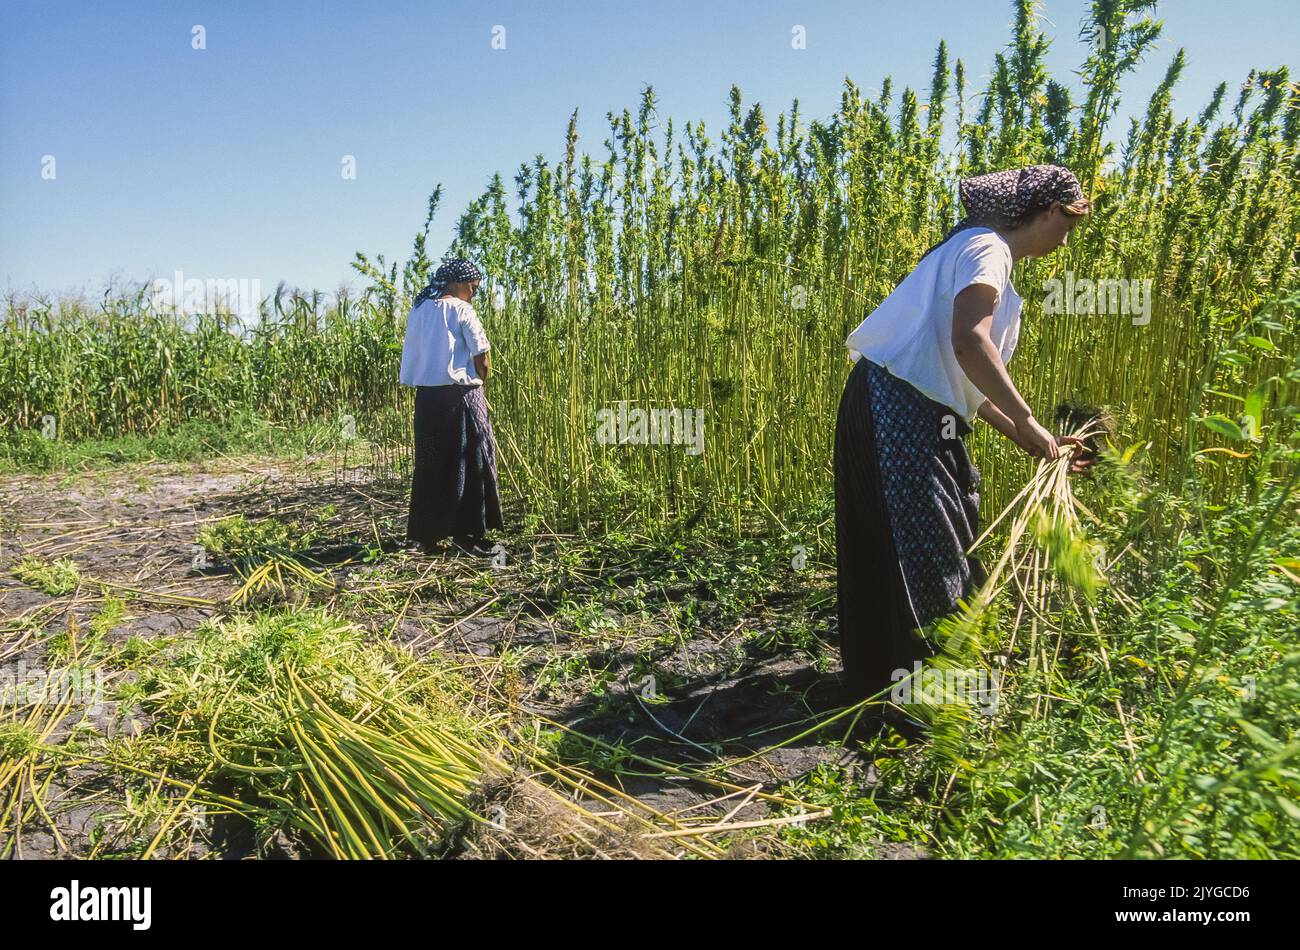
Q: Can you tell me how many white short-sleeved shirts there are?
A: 2